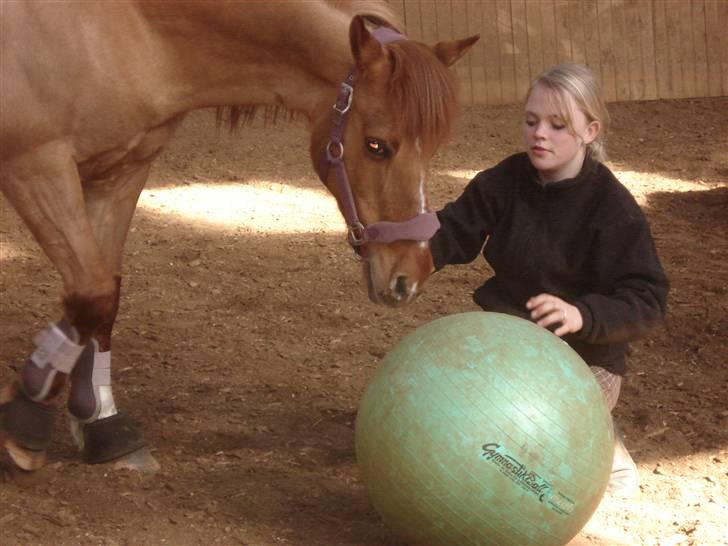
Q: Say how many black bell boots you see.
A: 2